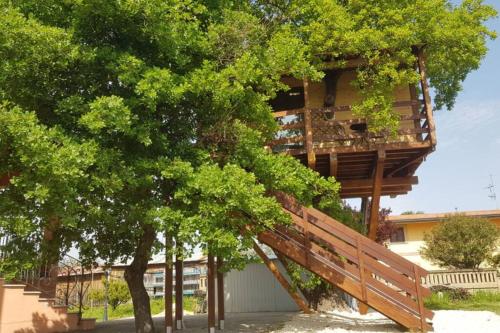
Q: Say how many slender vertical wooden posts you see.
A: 4